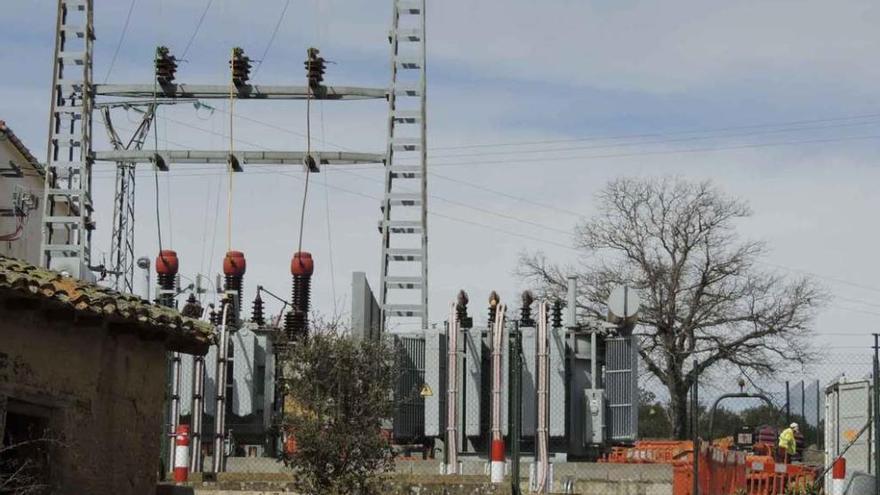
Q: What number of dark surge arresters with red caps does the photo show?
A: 3